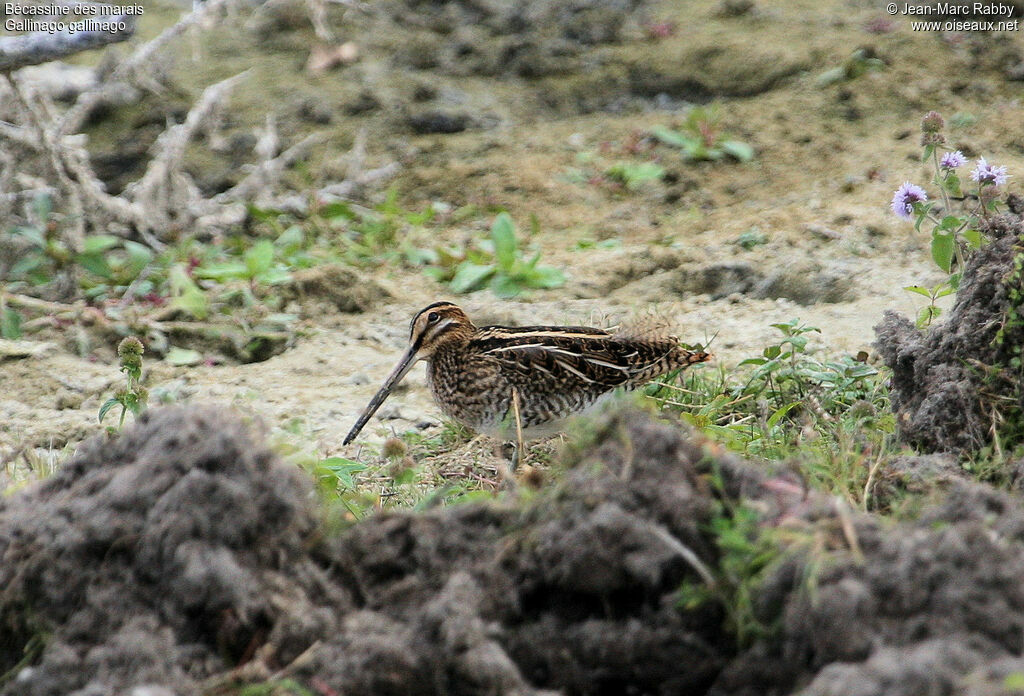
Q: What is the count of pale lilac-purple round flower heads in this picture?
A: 3